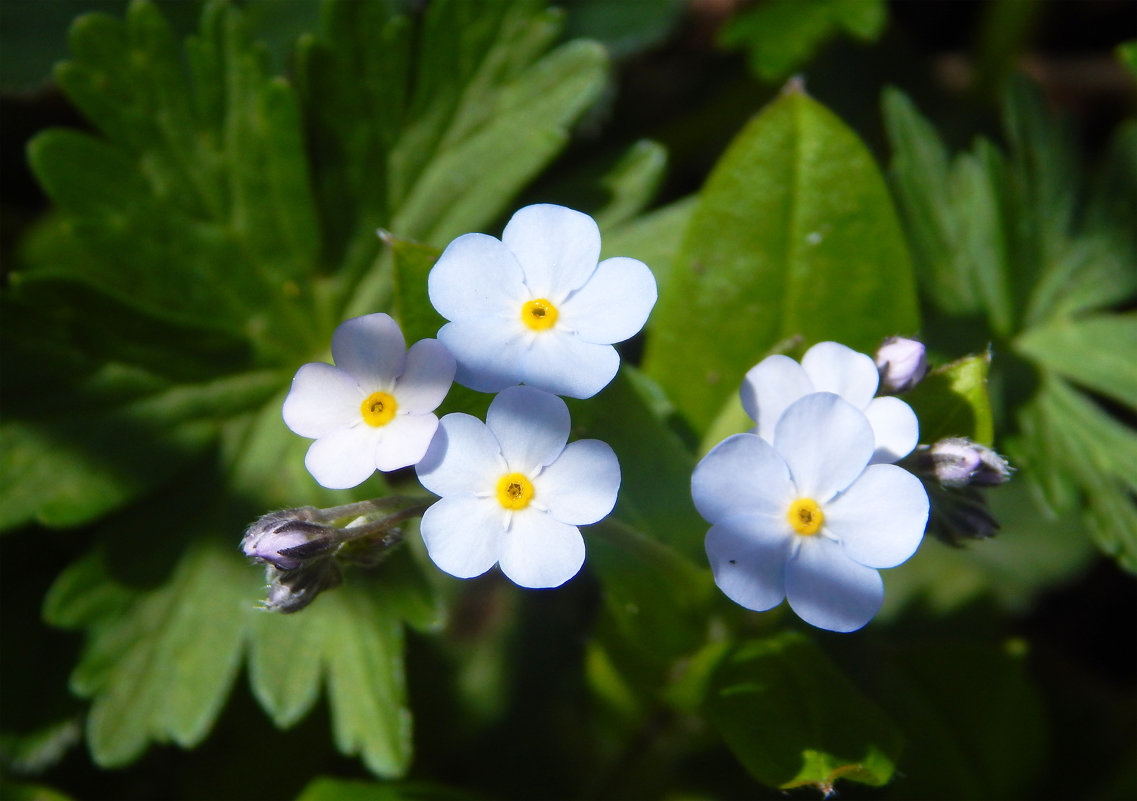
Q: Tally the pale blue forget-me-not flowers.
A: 5